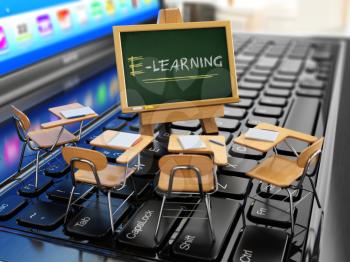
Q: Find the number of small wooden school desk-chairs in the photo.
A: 4